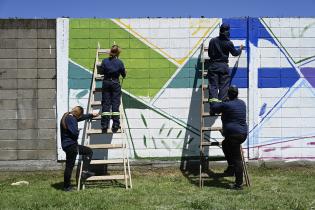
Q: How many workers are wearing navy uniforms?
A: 4